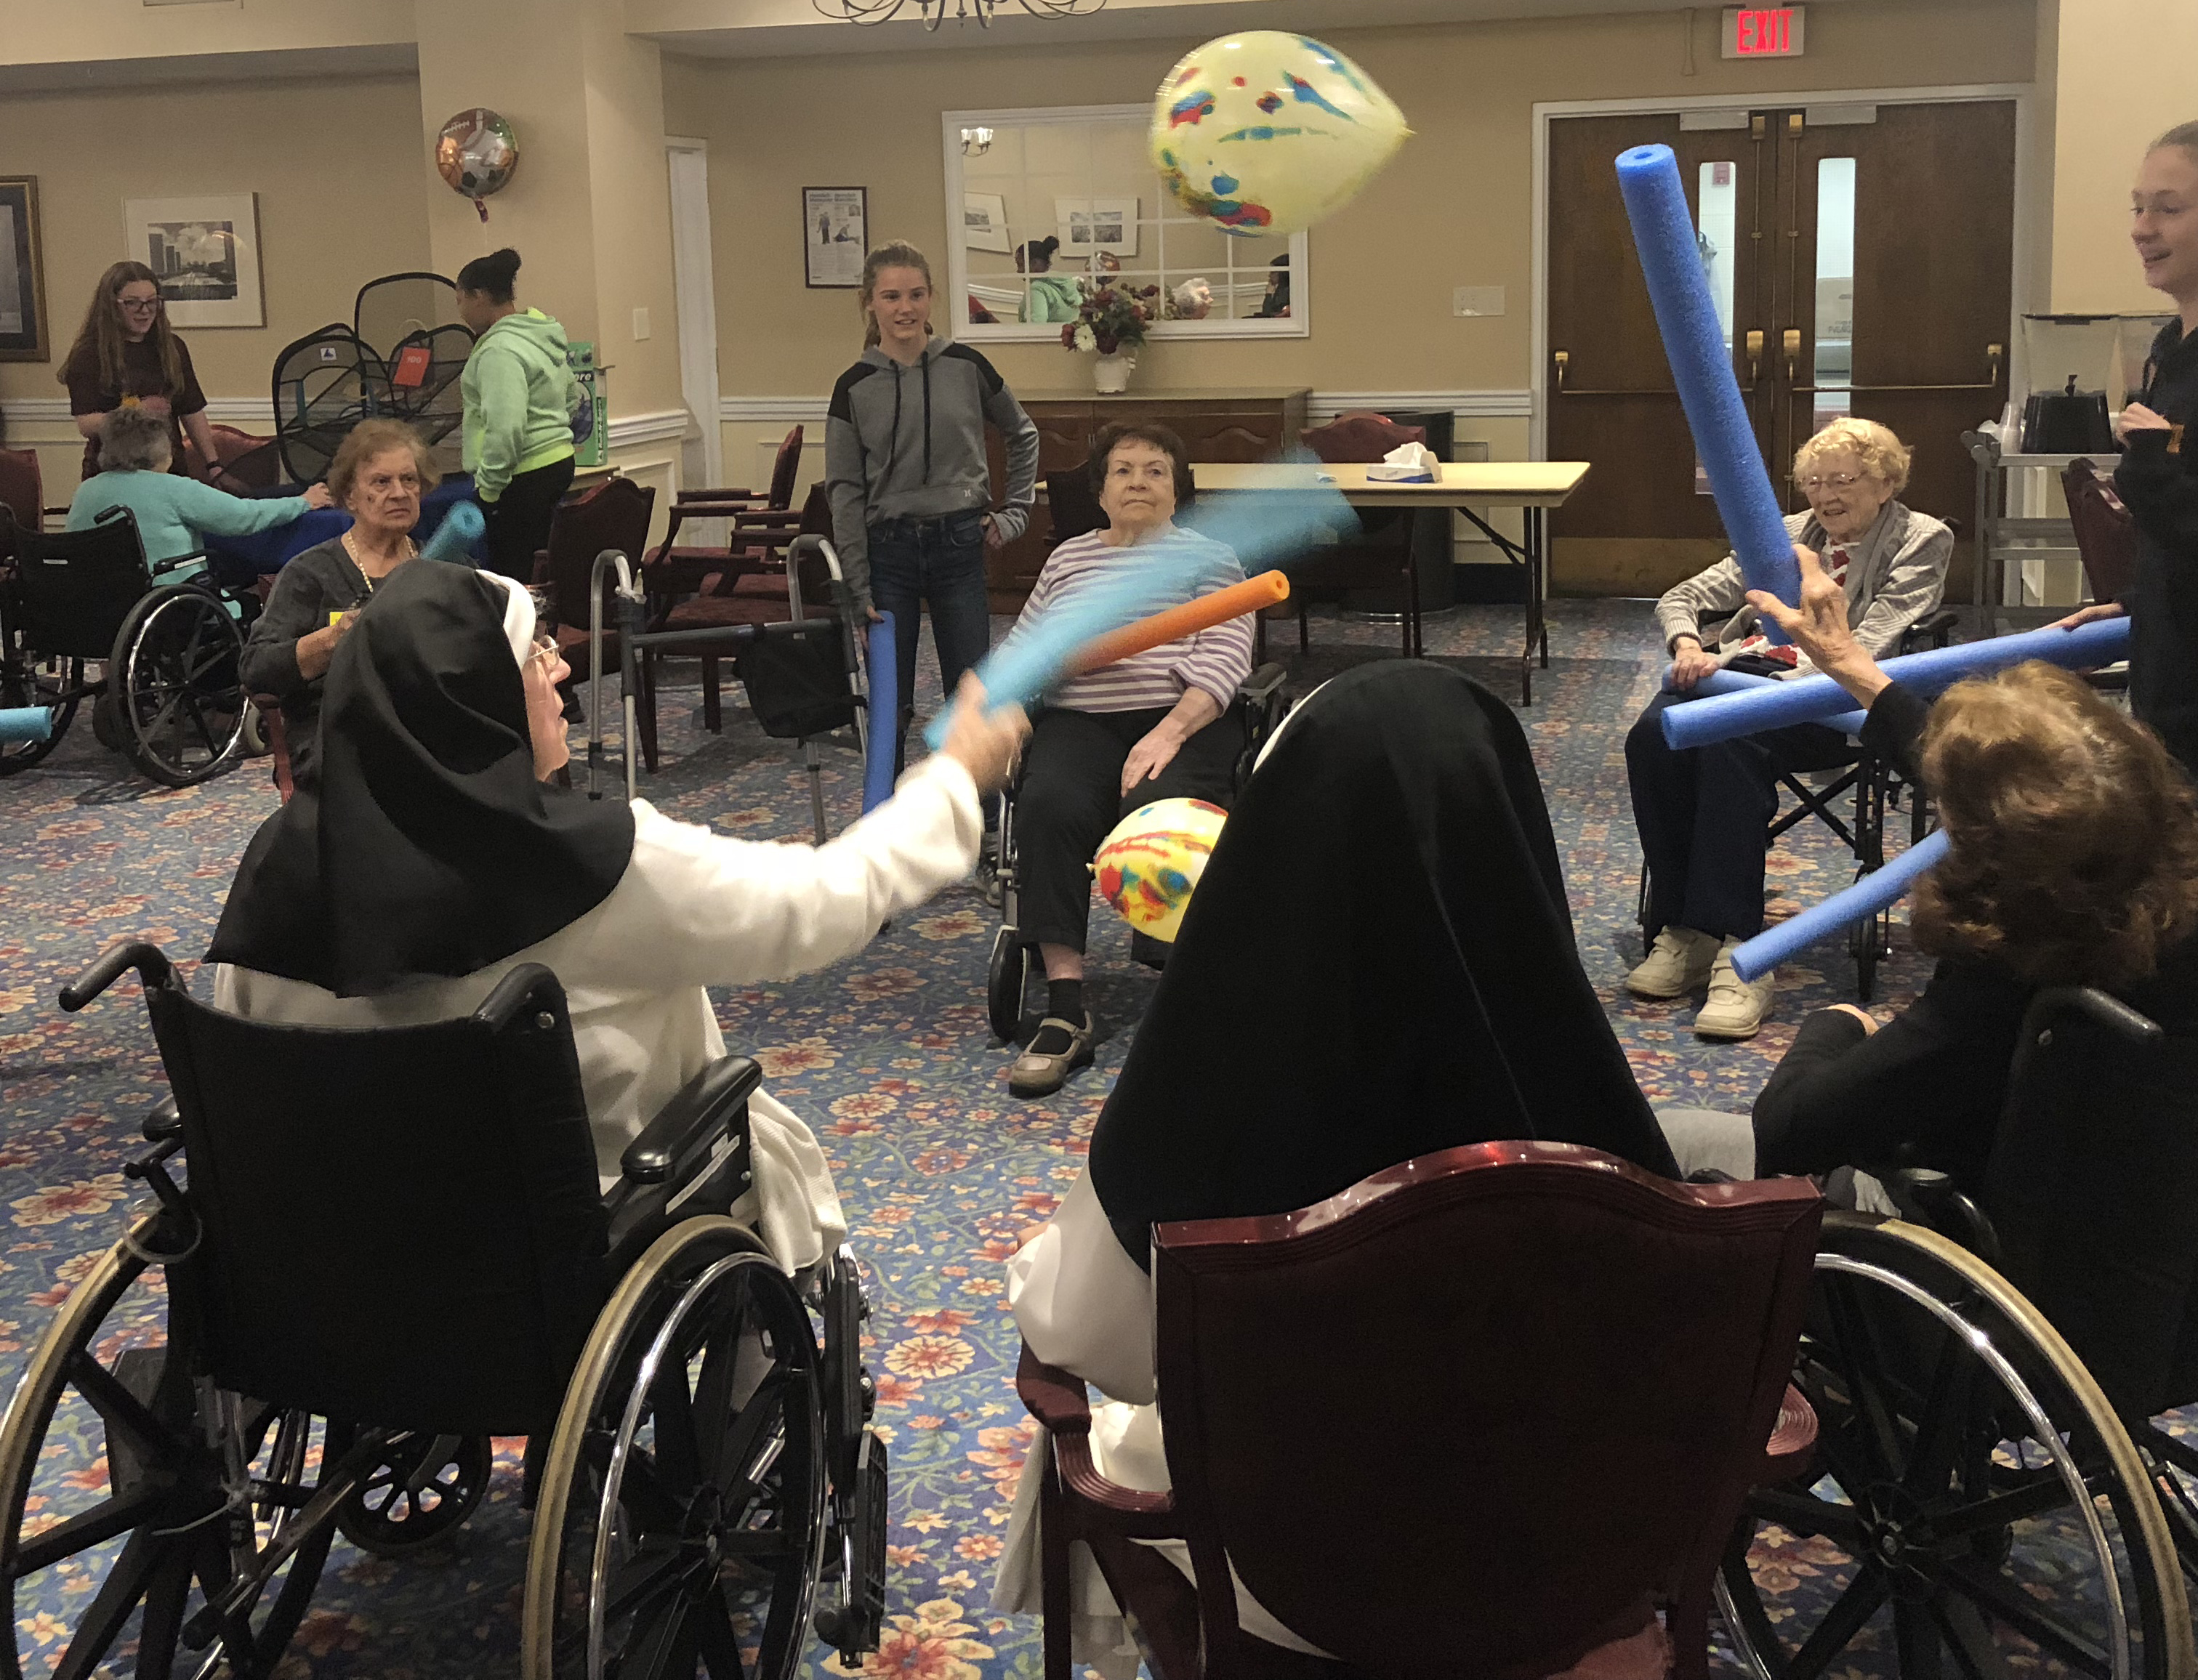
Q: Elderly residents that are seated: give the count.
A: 7